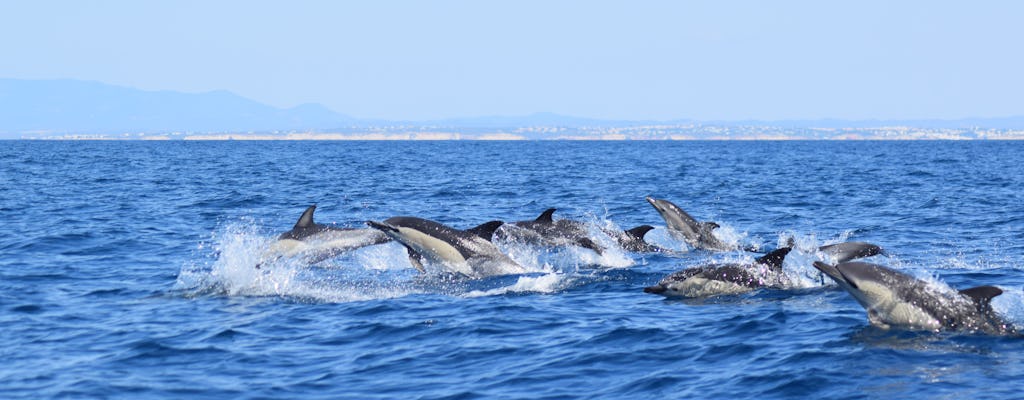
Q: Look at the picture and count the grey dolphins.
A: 8